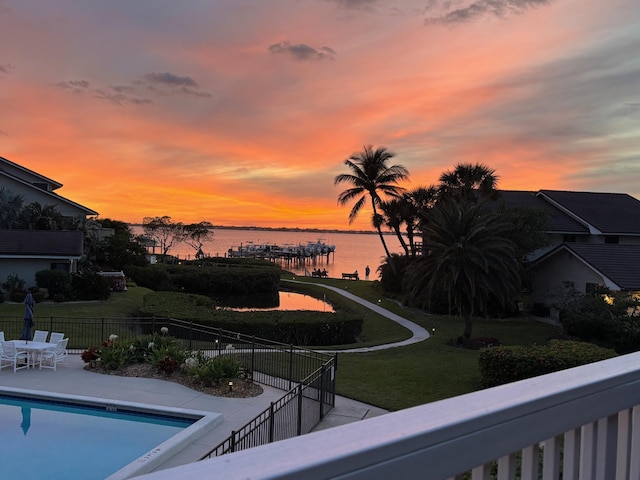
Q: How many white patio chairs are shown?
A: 5